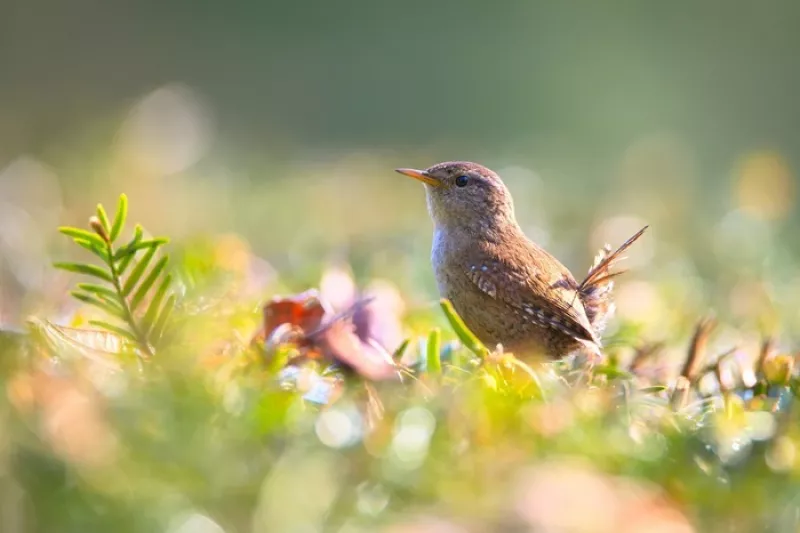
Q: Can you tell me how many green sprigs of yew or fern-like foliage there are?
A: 1